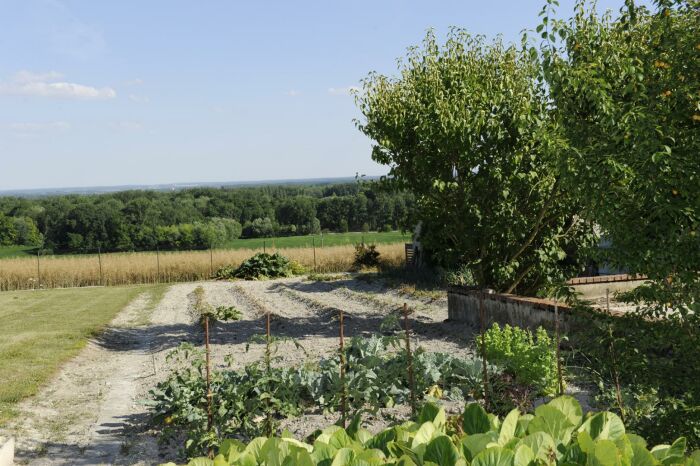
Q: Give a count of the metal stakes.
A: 7